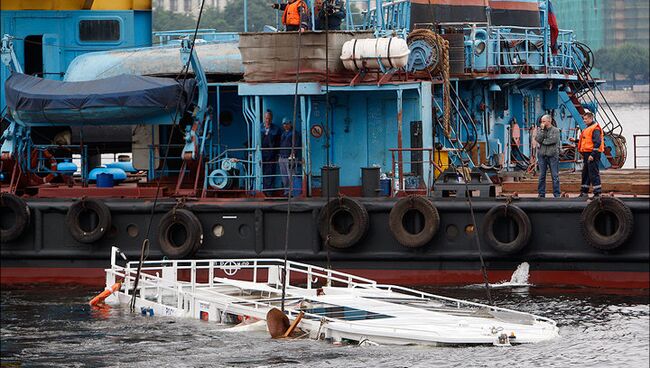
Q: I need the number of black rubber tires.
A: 7